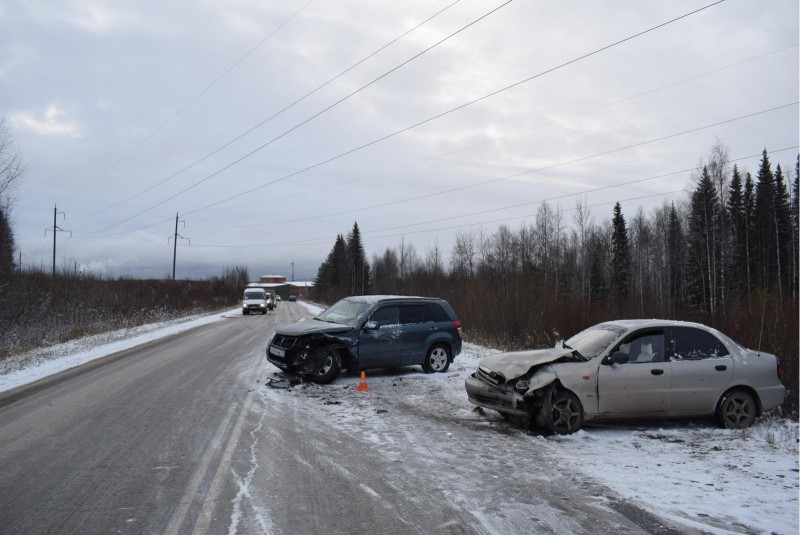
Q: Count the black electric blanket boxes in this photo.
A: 0